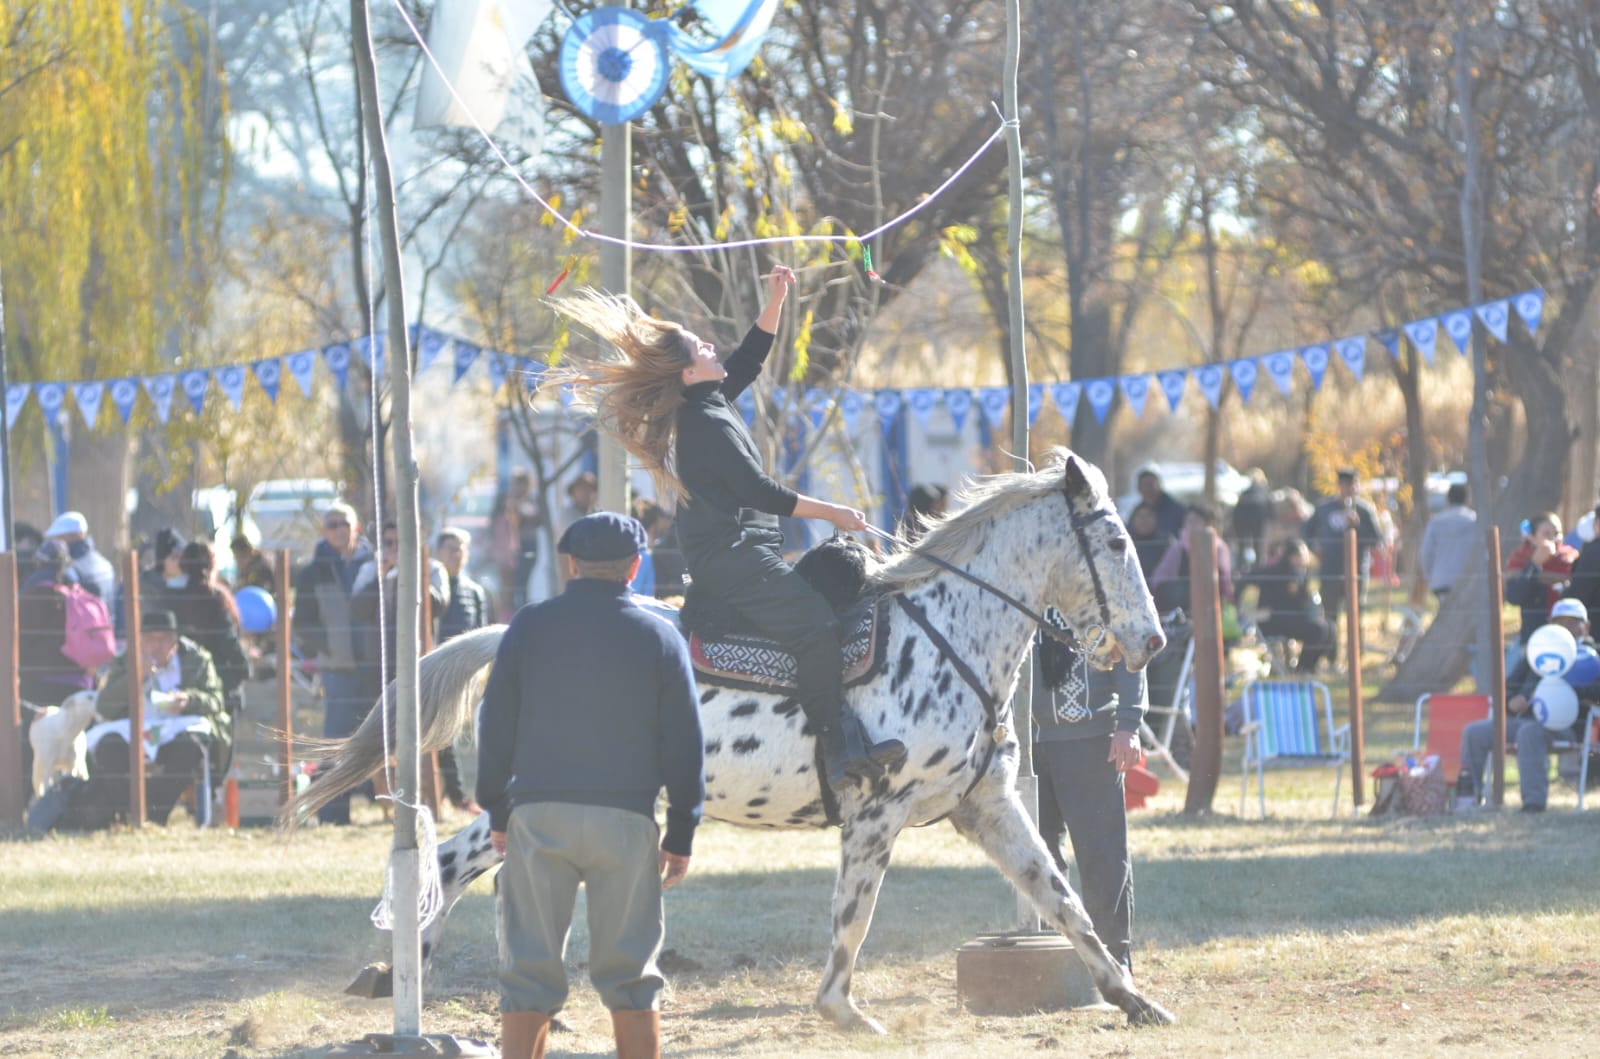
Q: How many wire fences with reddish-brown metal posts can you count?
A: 1